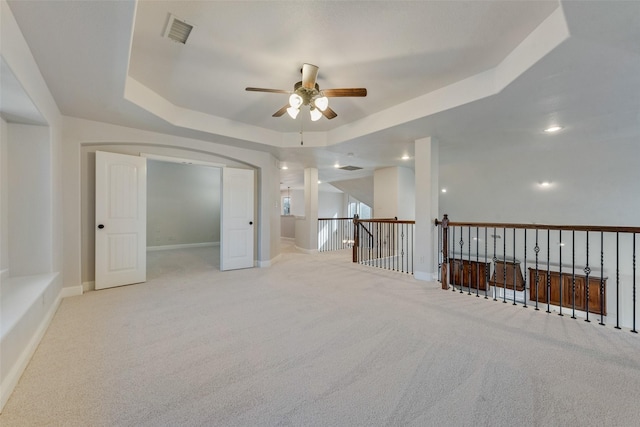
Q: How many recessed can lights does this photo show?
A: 7